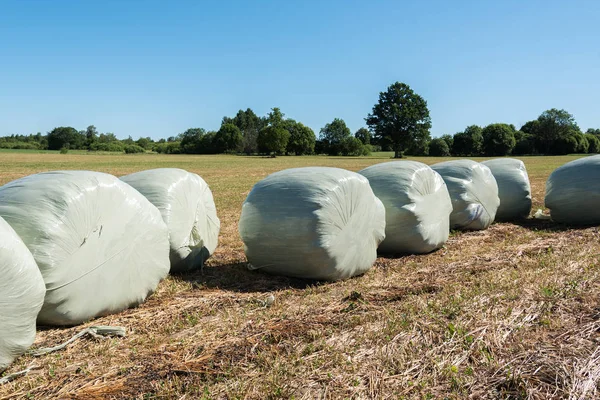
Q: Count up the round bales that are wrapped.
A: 8